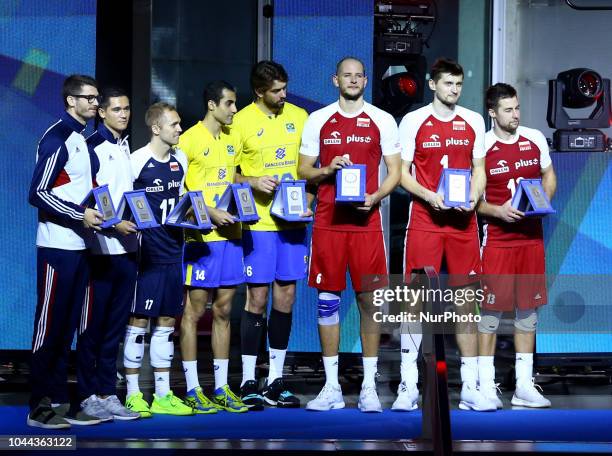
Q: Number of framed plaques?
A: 8